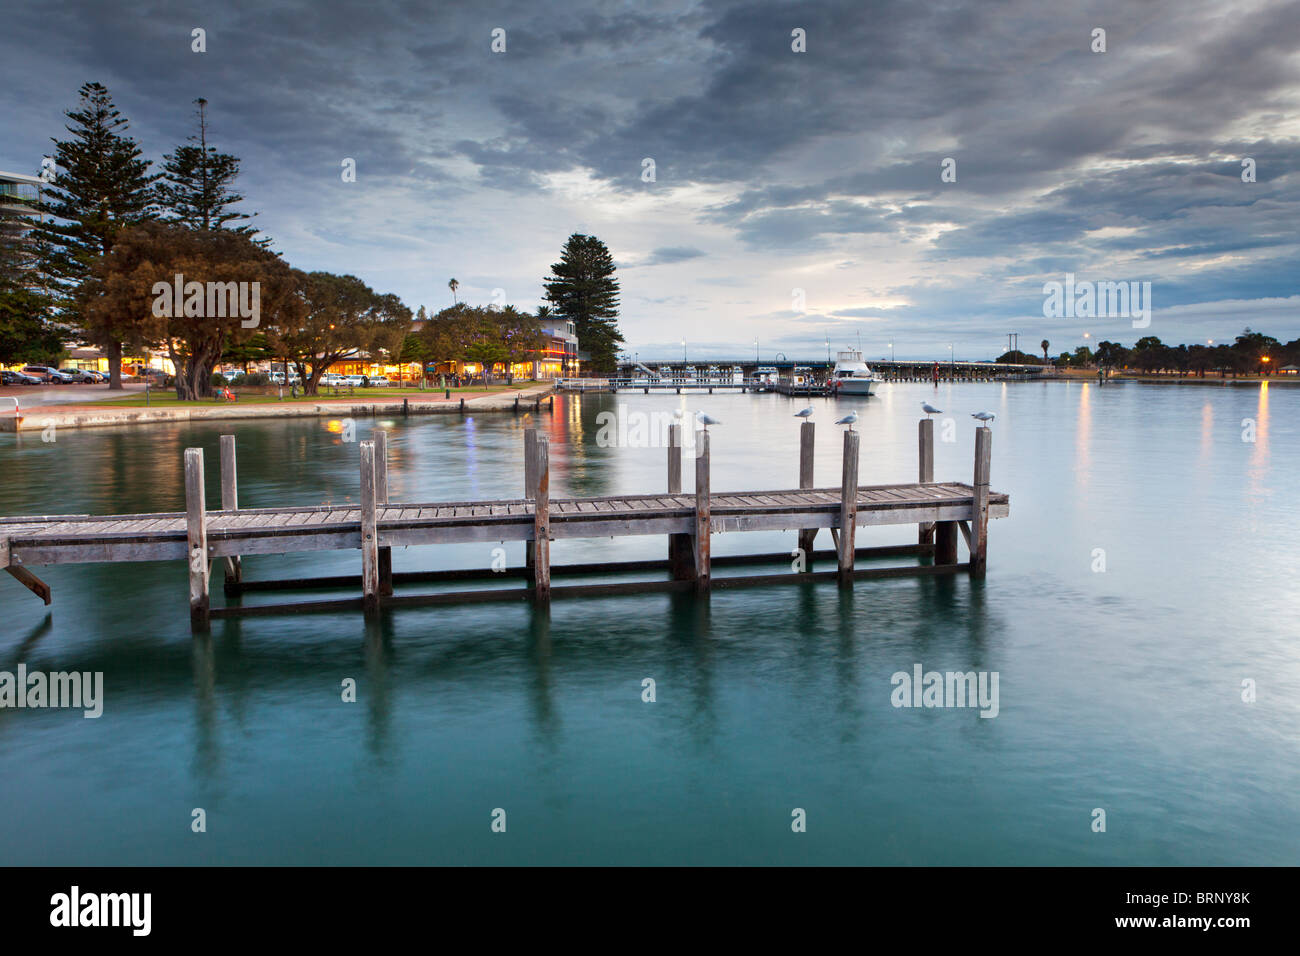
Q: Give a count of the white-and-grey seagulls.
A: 6